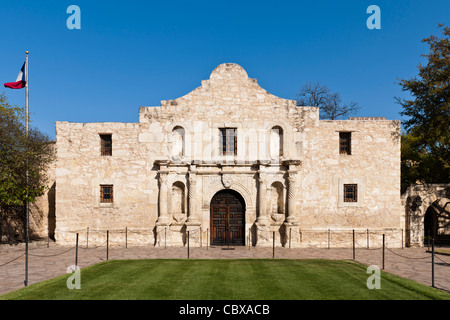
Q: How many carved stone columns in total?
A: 4